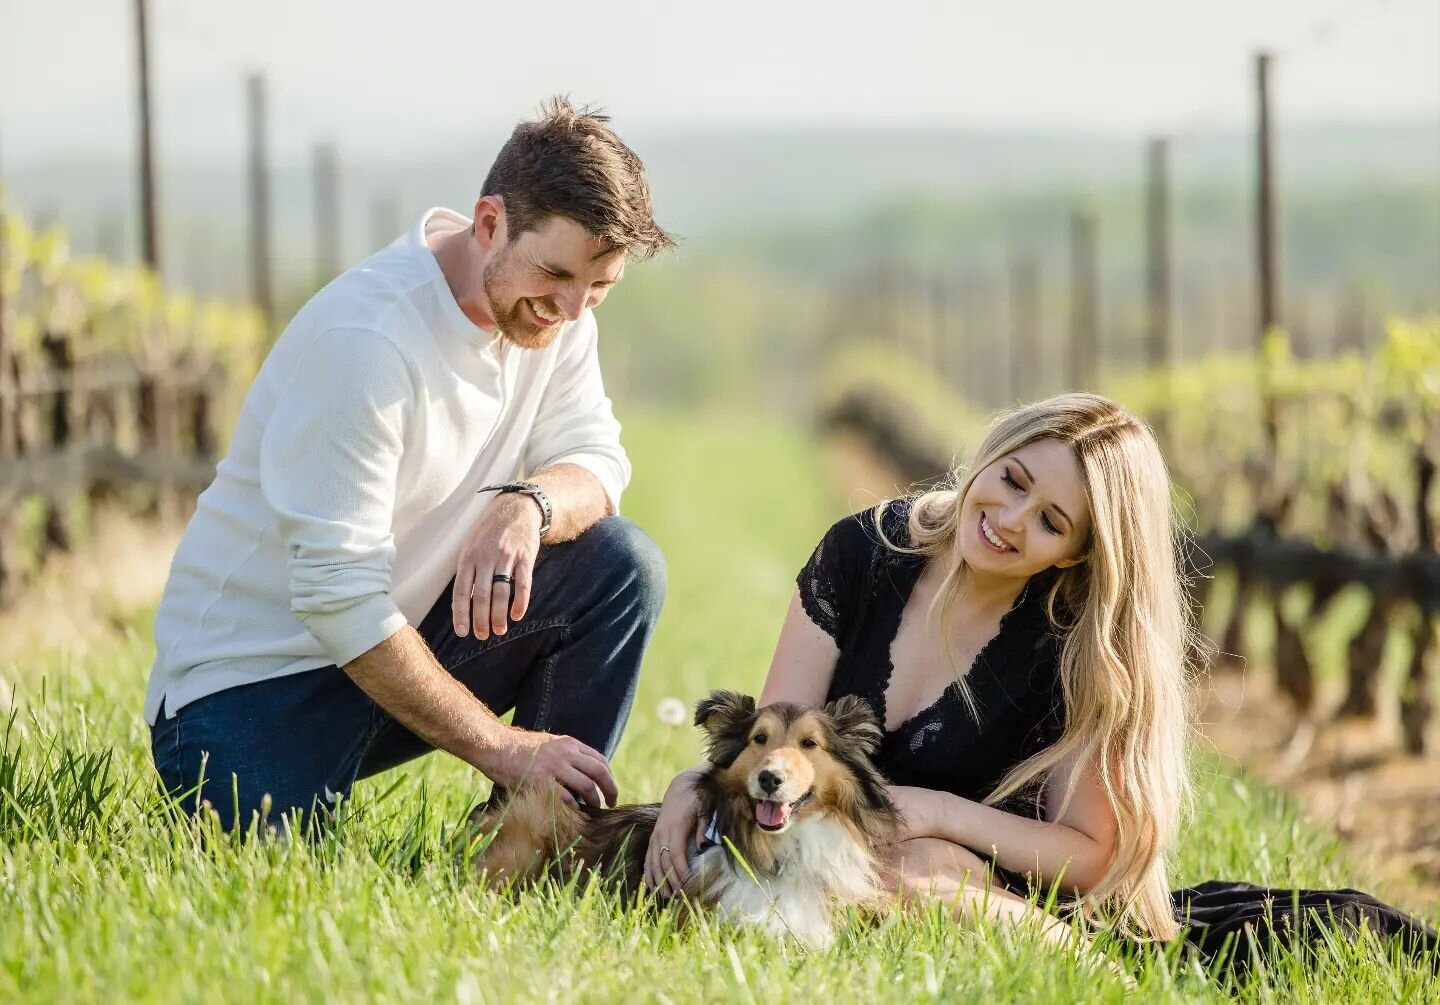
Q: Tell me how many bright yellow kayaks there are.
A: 0